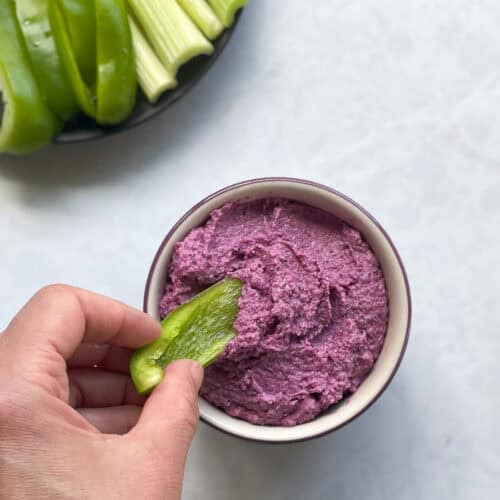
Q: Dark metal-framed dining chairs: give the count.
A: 0